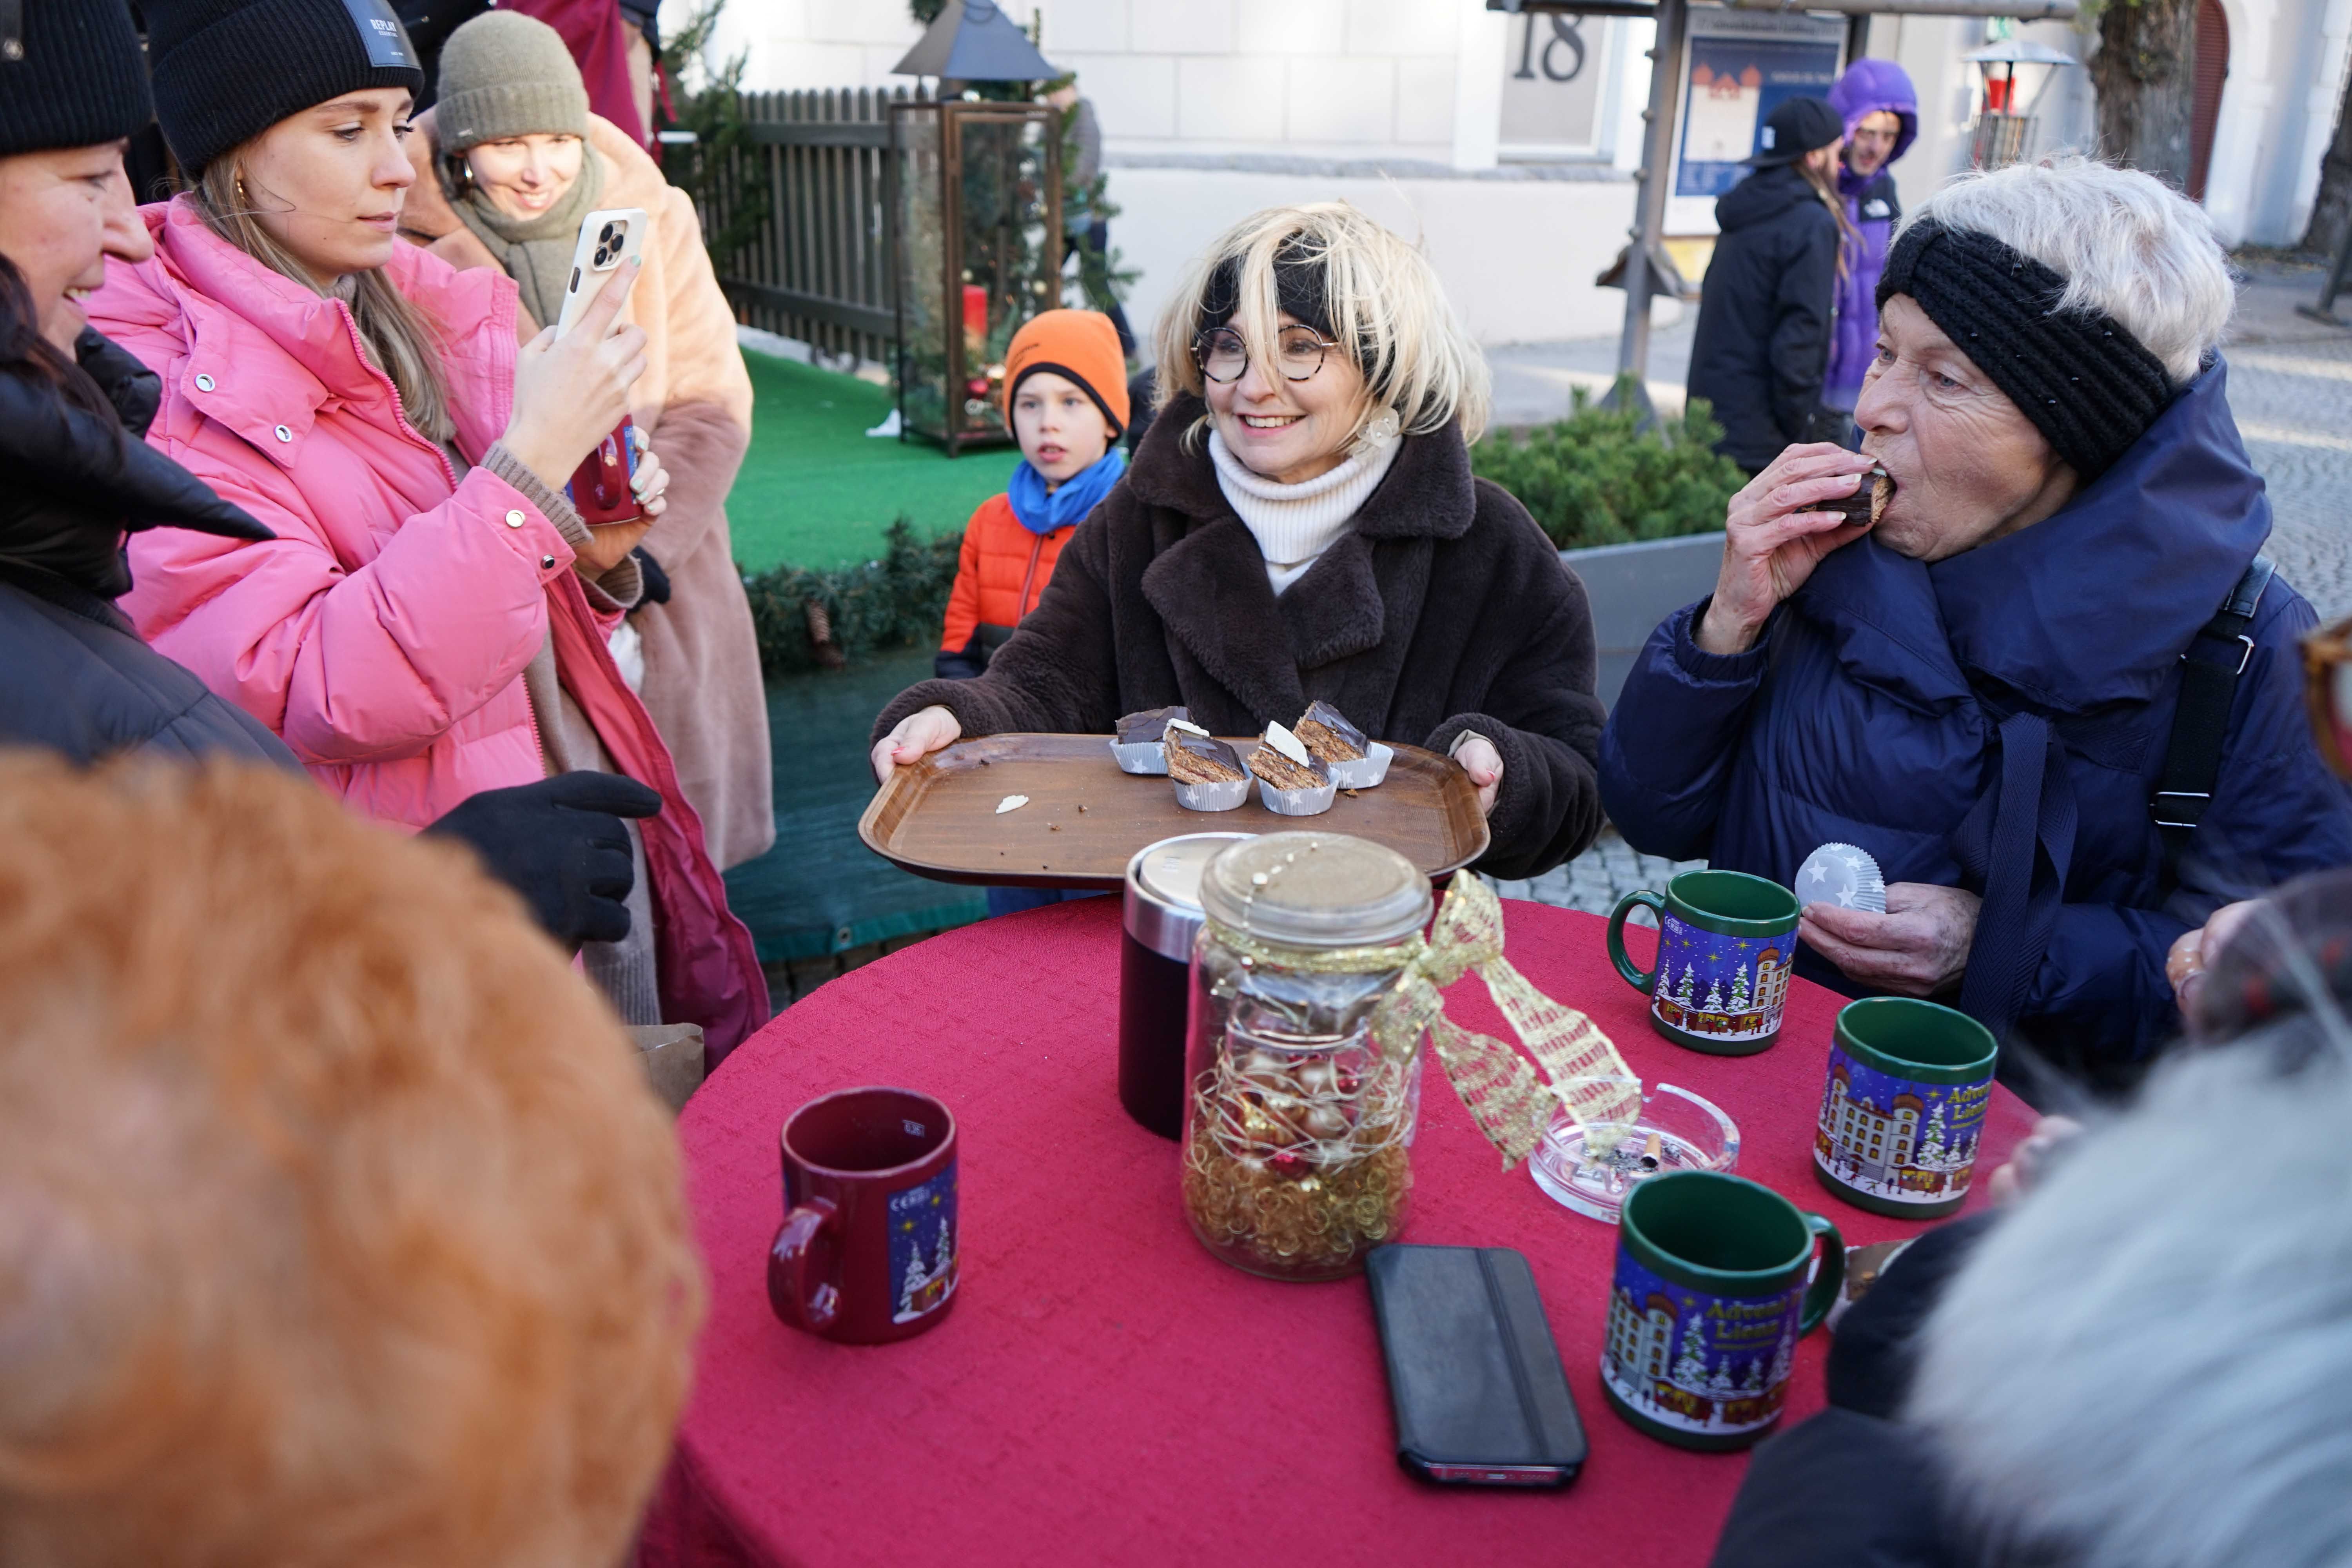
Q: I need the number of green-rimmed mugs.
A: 3